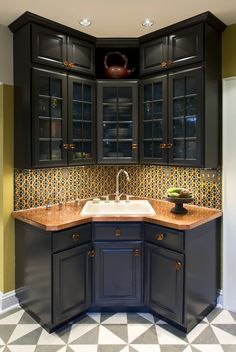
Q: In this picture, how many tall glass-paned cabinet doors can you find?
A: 5